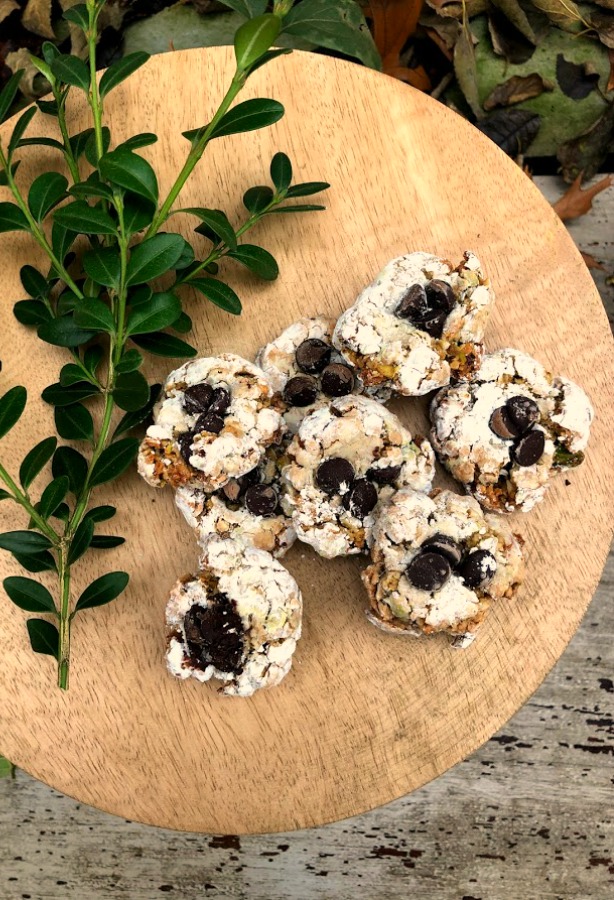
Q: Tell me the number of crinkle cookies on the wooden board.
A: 8